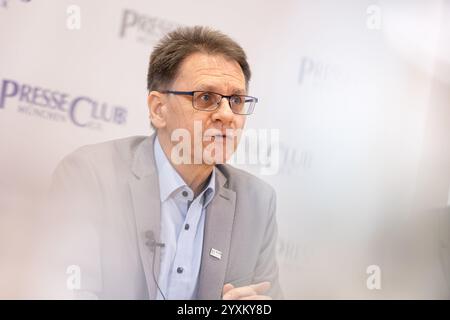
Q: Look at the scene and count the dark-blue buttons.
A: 3